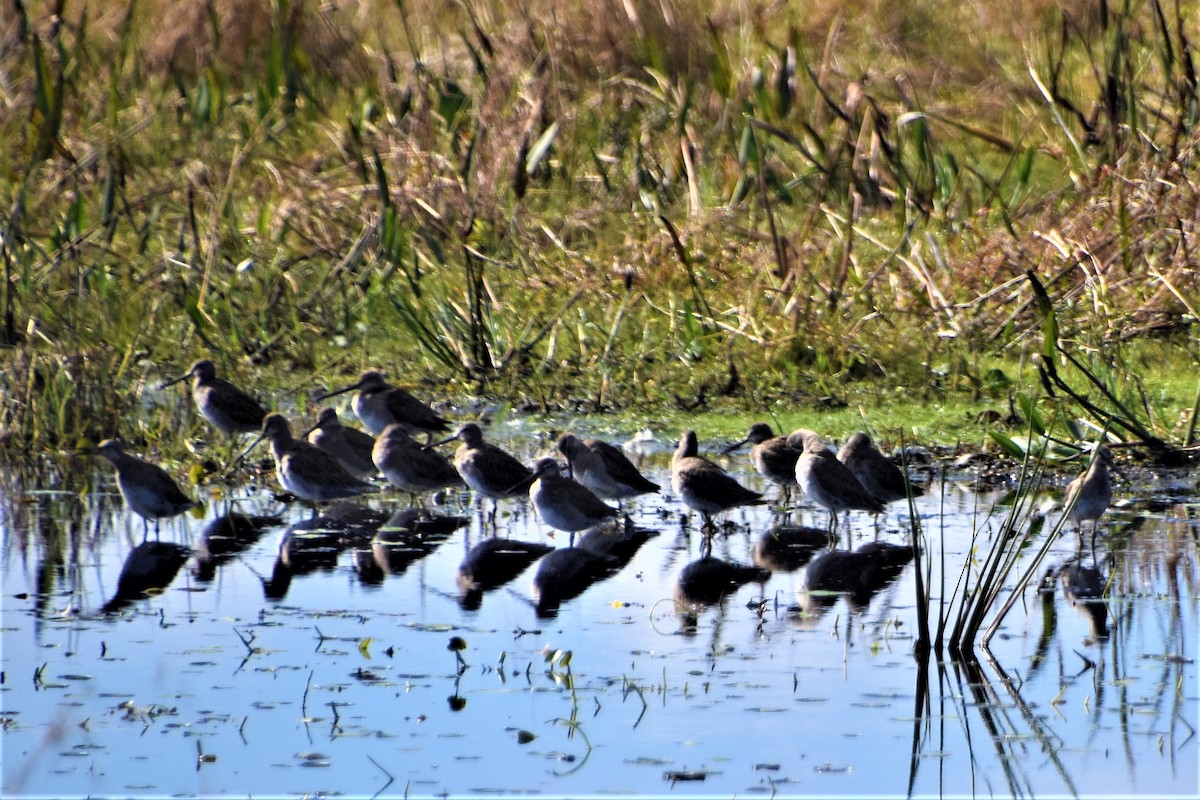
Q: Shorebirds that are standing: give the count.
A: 14